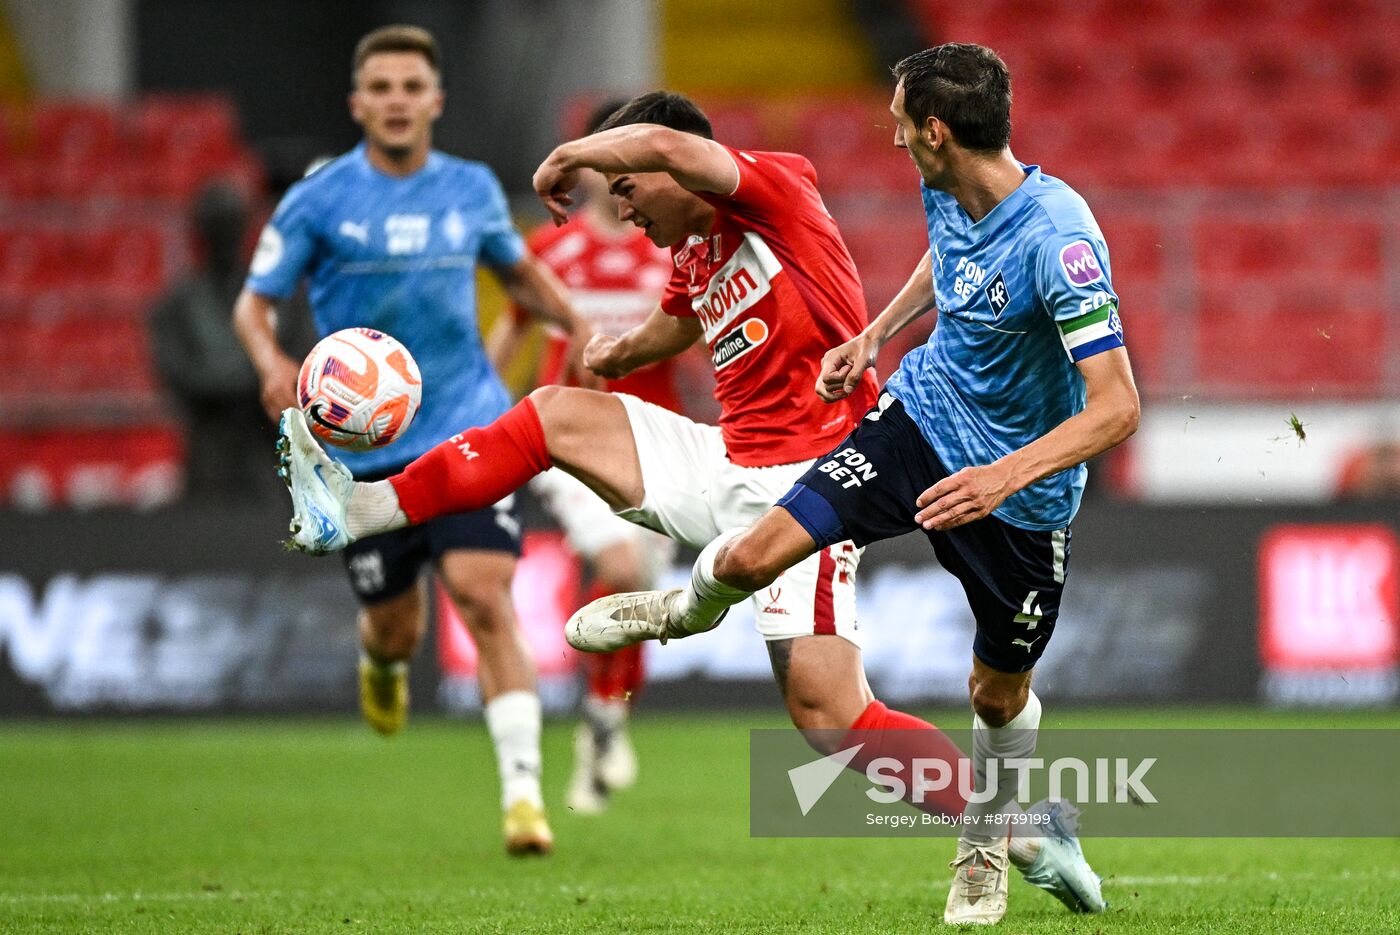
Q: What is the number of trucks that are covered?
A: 0